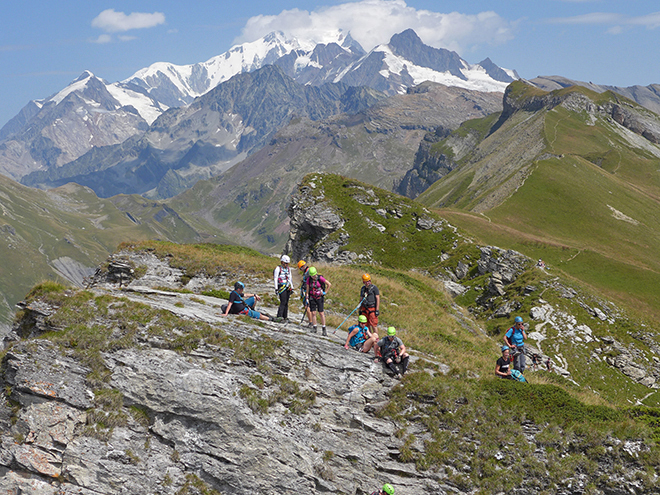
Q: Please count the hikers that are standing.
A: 5